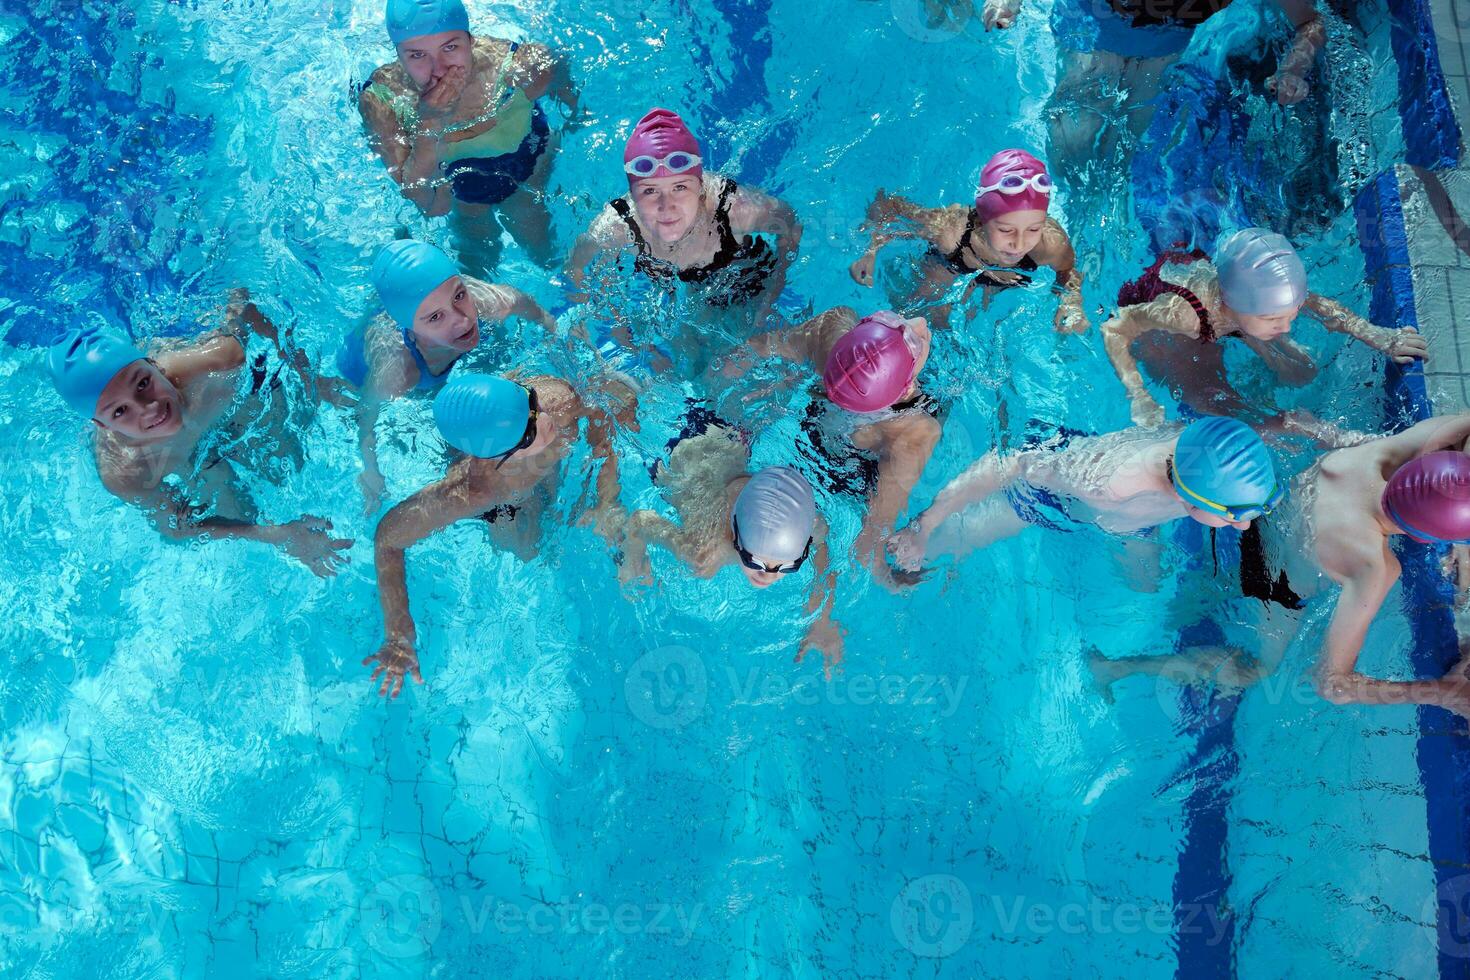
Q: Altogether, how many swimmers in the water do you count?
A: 12